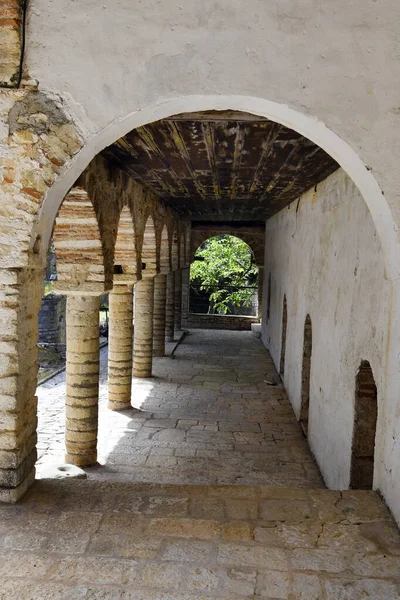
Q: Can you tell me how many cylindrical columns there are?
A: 6